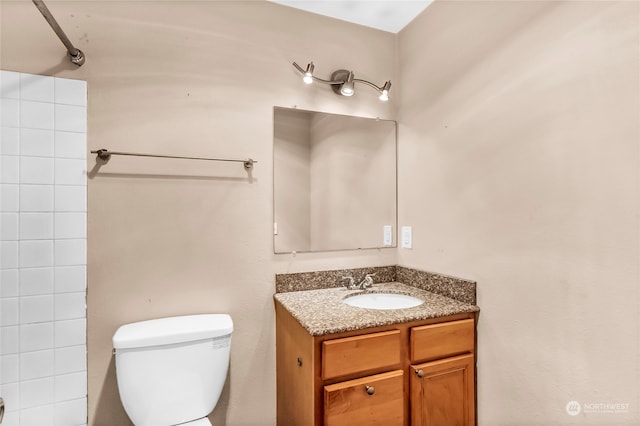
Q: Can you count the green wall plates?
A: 0